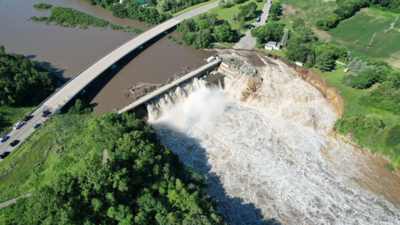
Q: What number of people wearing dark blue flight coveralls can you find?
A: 0